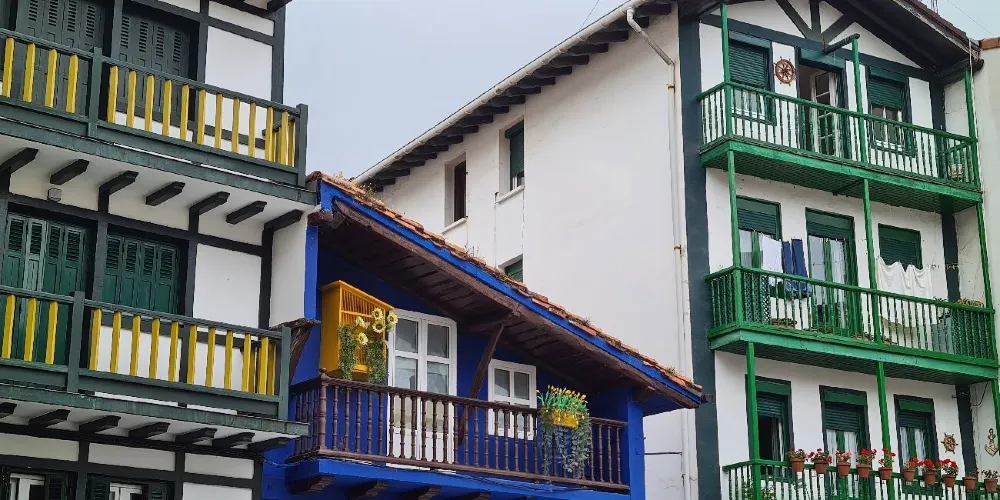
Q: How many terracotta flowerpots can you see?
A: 10